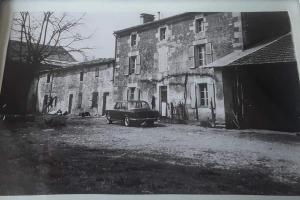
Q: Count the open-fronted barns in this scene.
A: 1